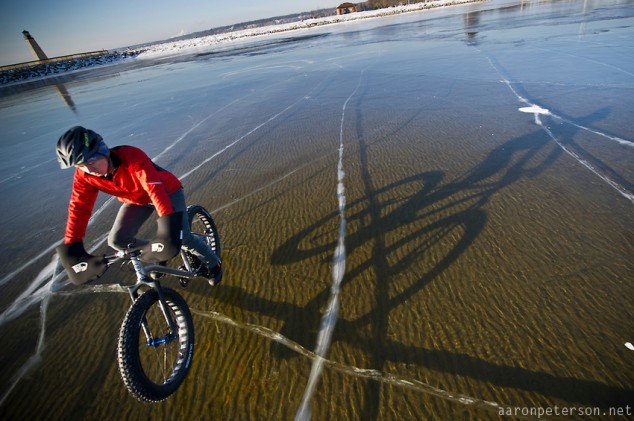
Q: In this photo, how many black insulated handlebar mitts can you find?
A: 2